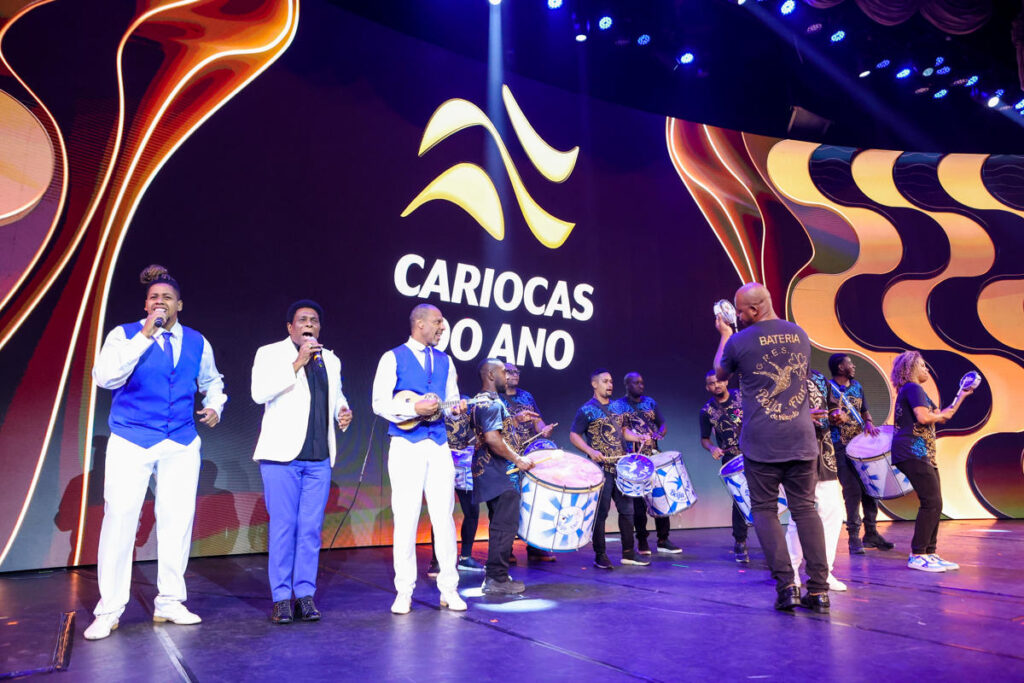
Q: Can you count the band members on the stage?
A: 13